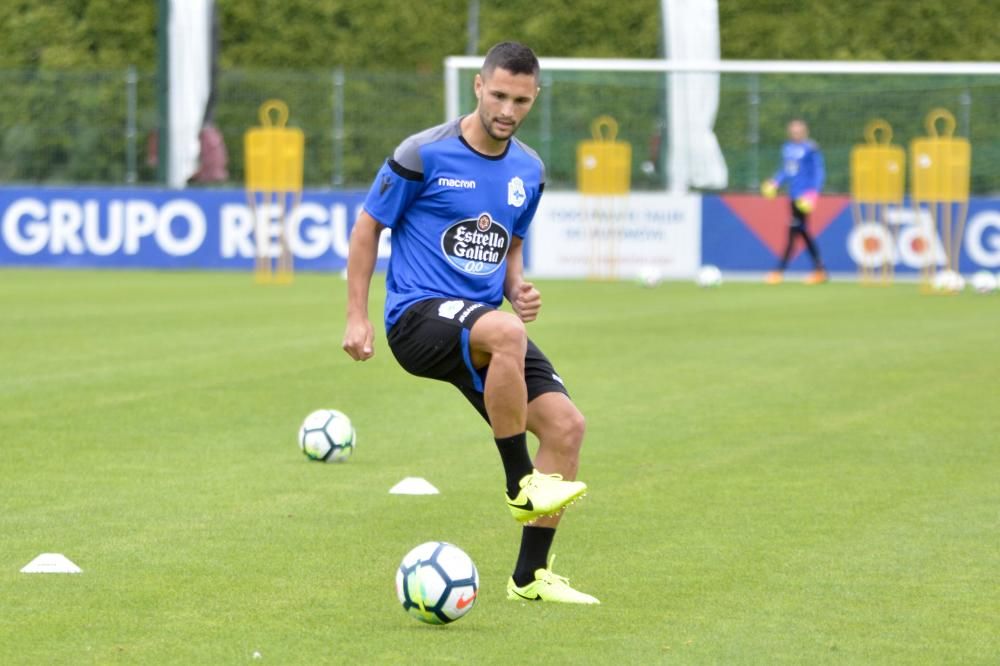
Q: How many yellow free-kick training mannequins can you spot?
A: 4